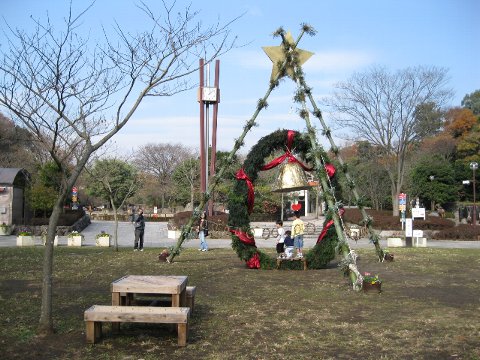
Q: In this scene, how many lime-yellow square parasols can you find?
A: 0